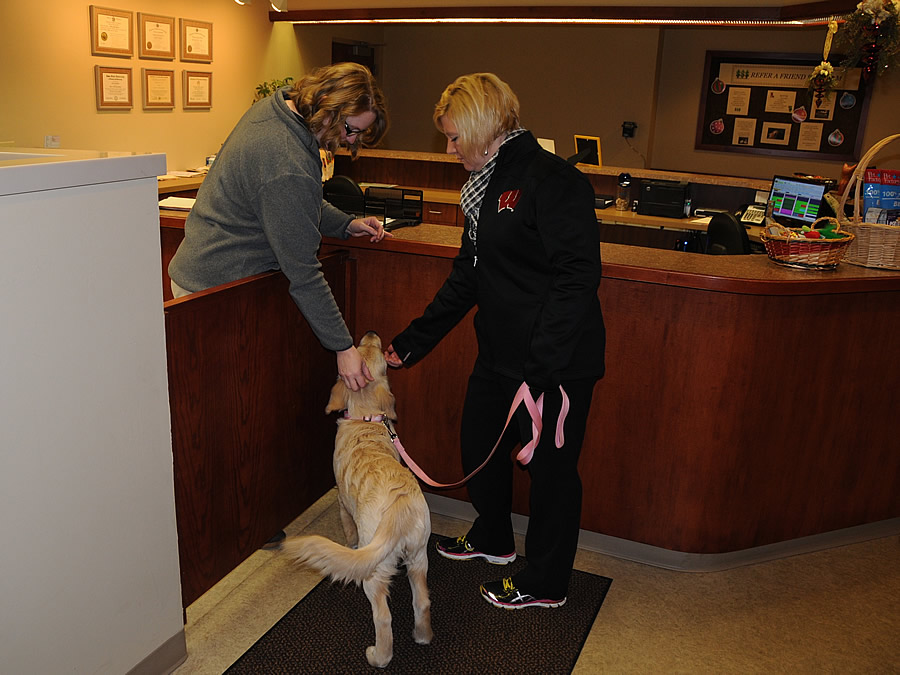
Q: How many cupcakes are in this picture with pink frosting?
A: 0